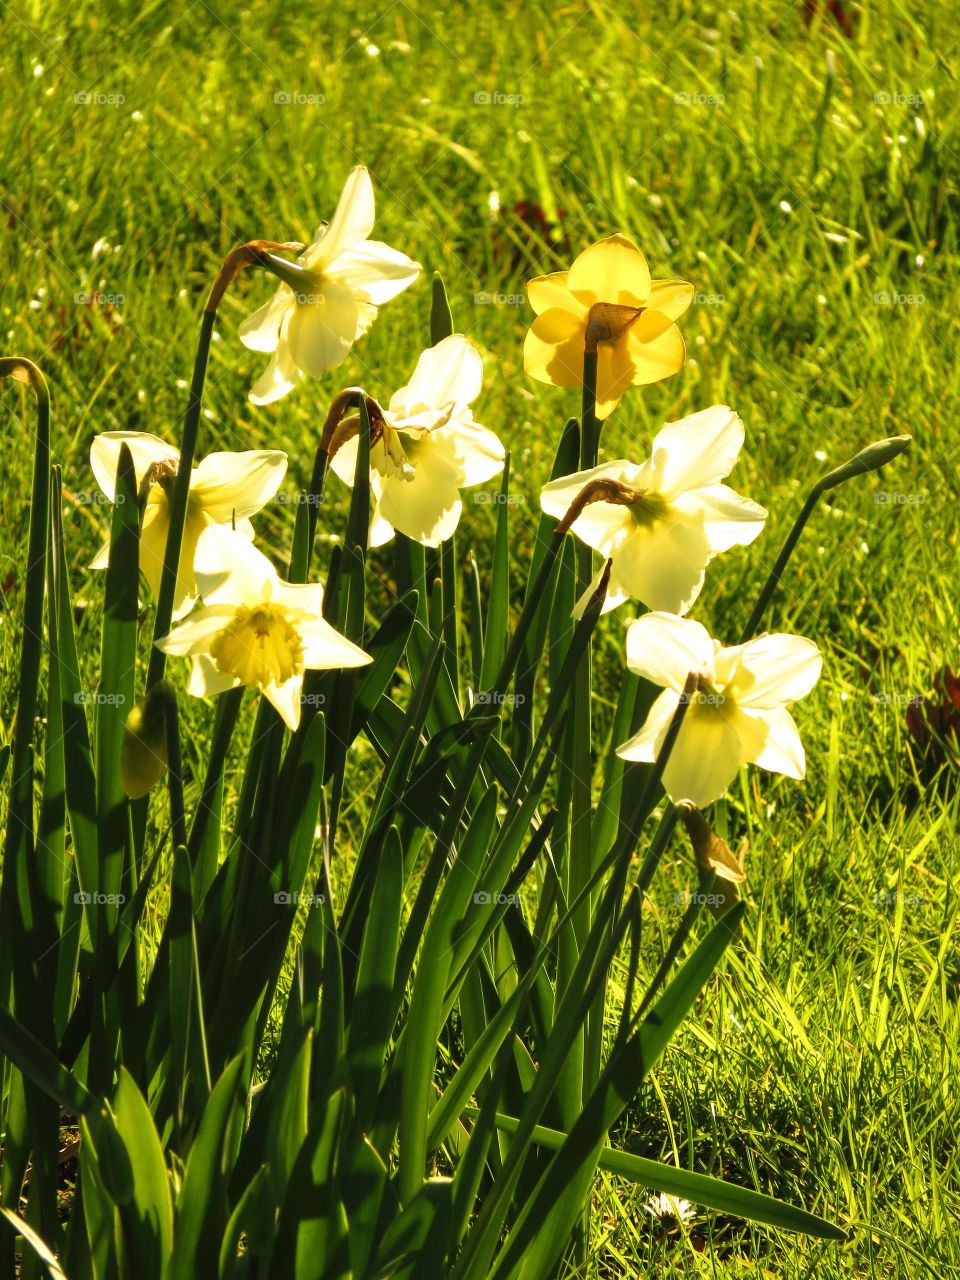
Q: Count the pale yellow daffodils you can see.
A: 6